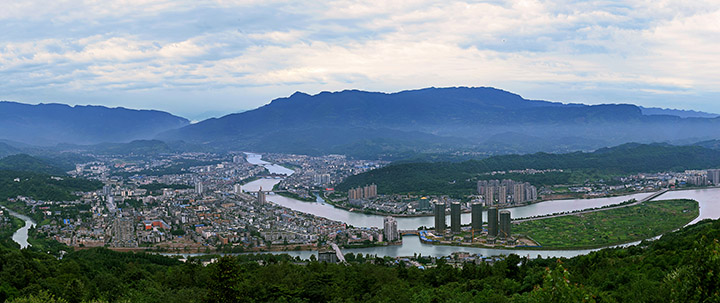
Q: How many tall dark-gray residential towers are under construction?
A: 5